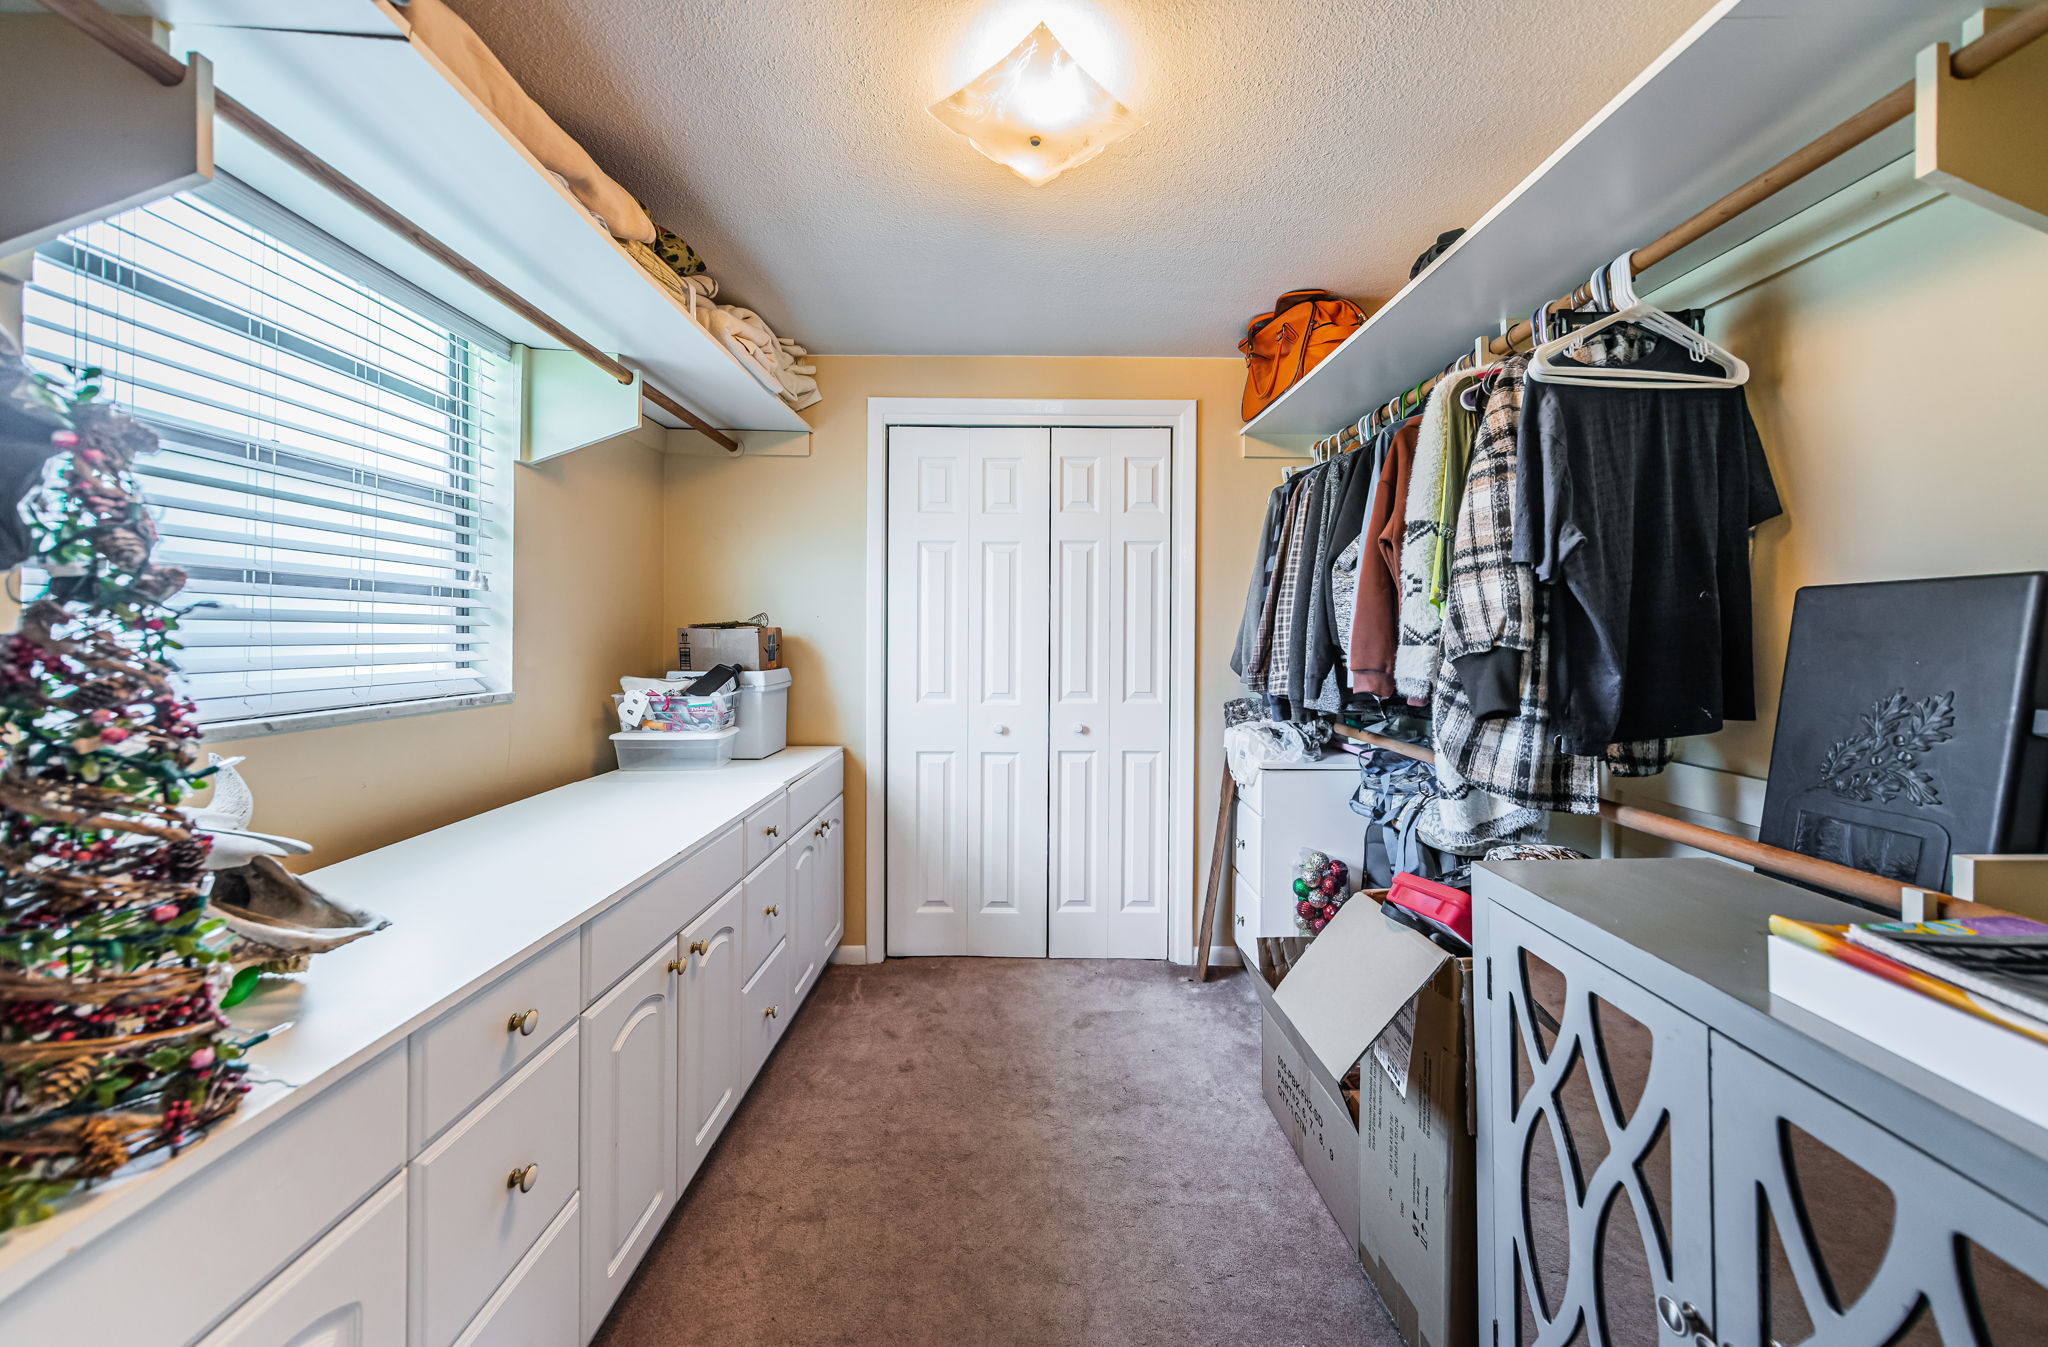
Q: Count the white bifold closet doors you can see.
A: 2